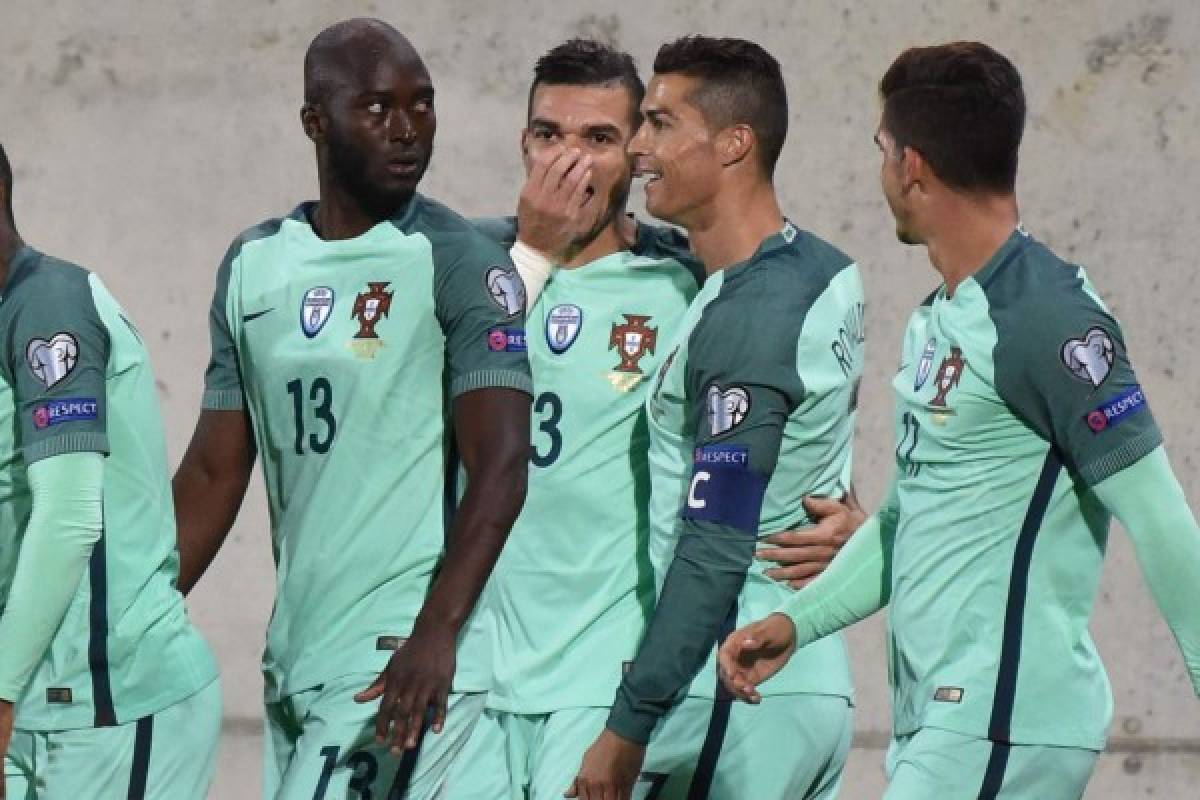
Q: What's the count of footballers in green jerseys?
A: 5